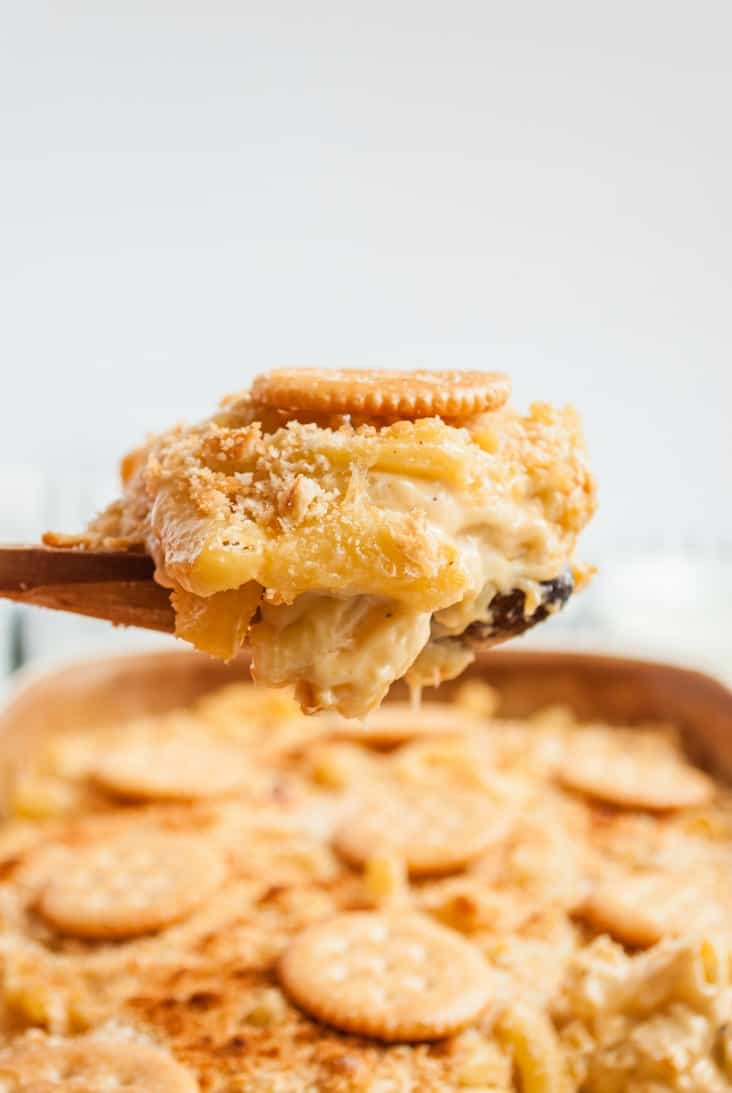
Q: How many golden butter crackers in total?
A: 9